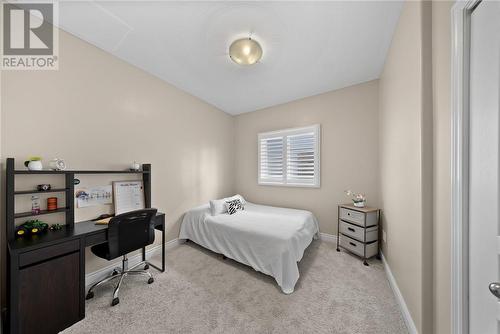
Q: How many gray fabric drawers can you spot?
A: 3